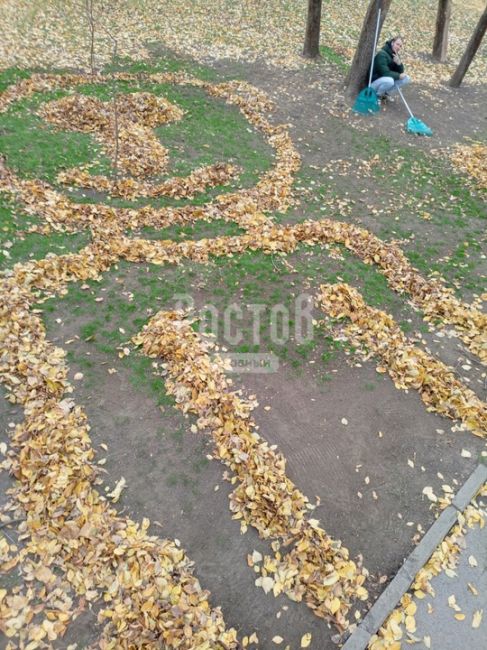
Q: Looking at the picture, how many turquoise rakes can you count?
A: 2